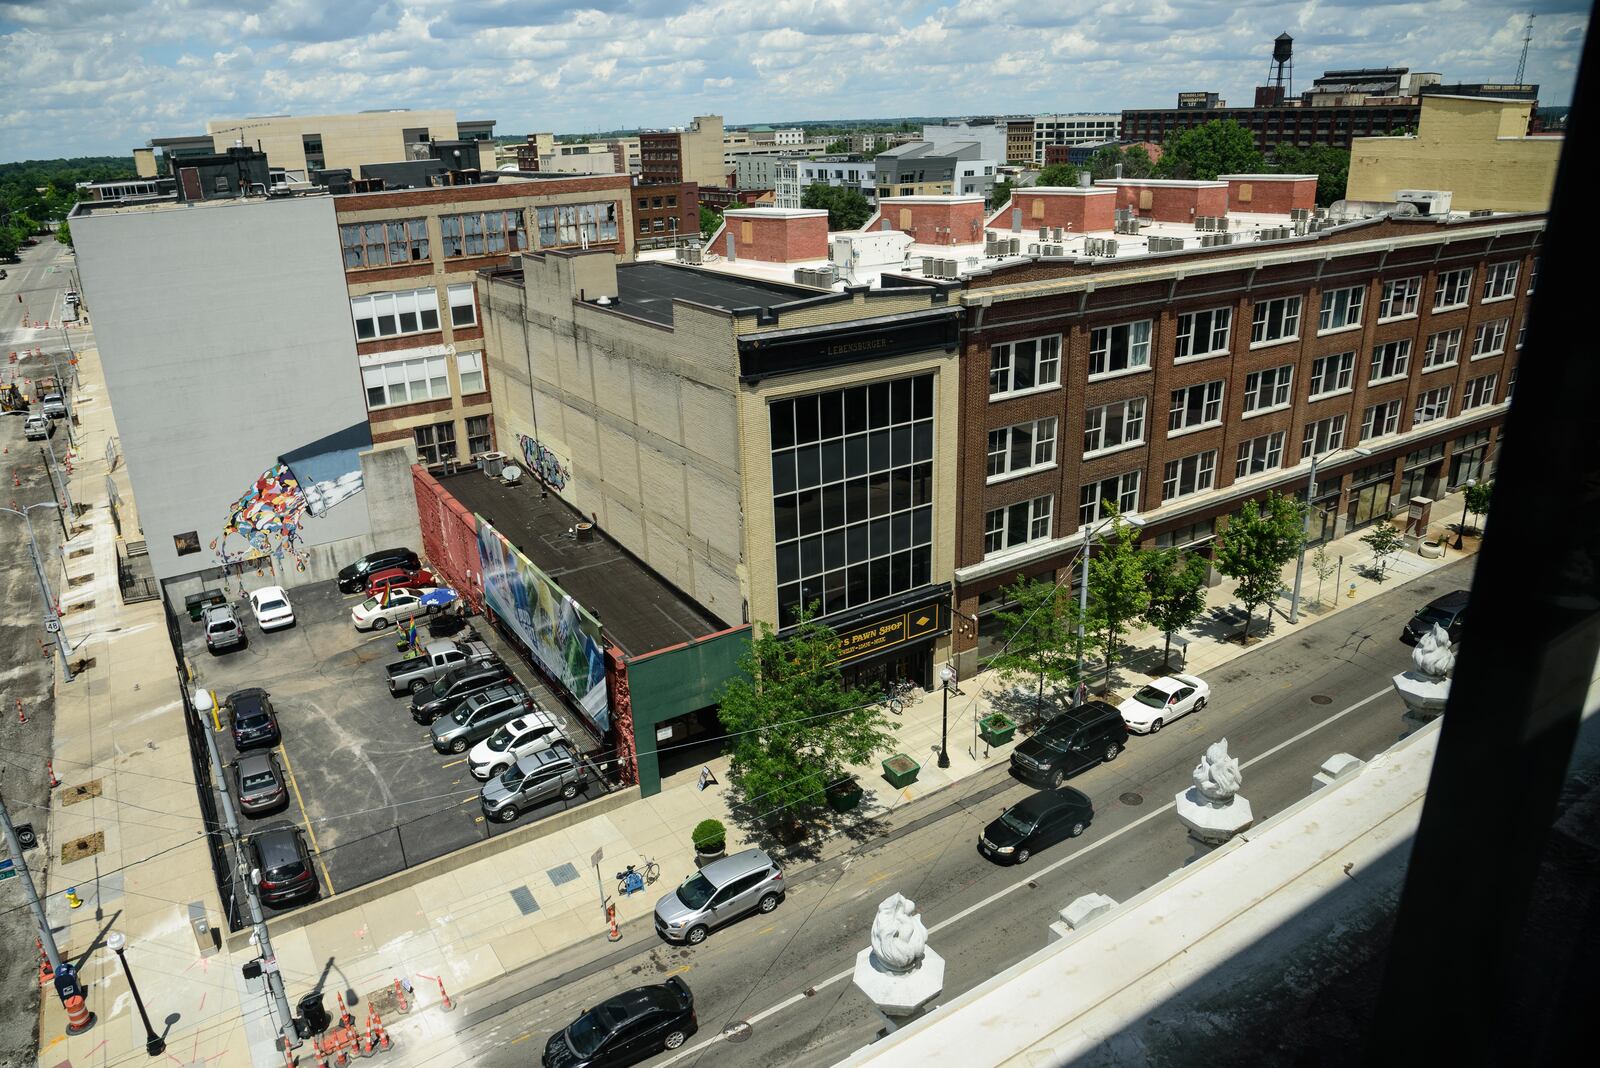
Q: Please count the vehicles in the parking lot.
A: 13